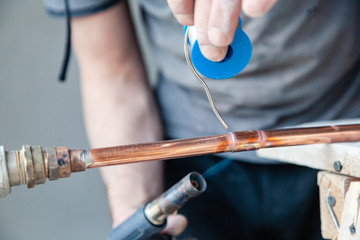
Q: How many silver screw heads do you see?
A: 3